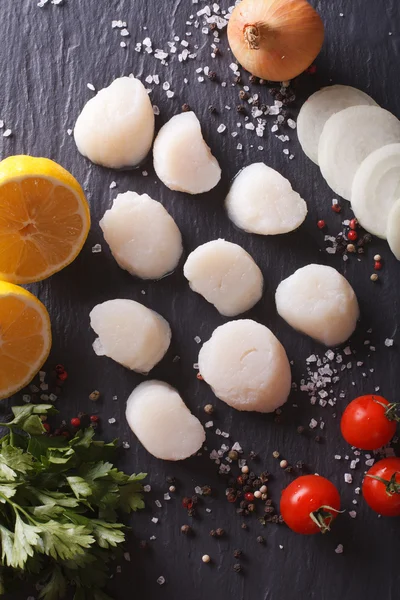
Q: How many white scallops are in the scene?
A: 9